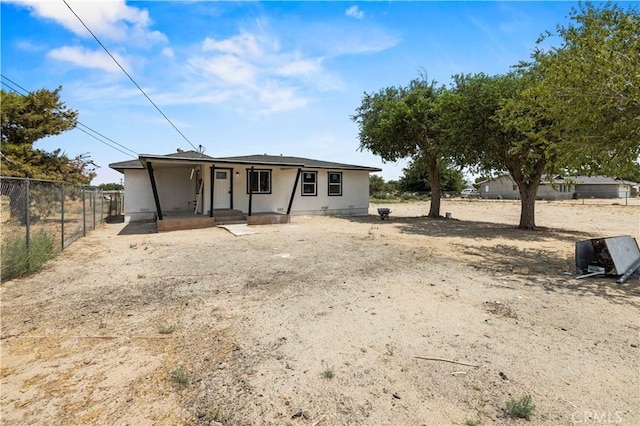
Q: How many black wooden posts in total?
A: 4